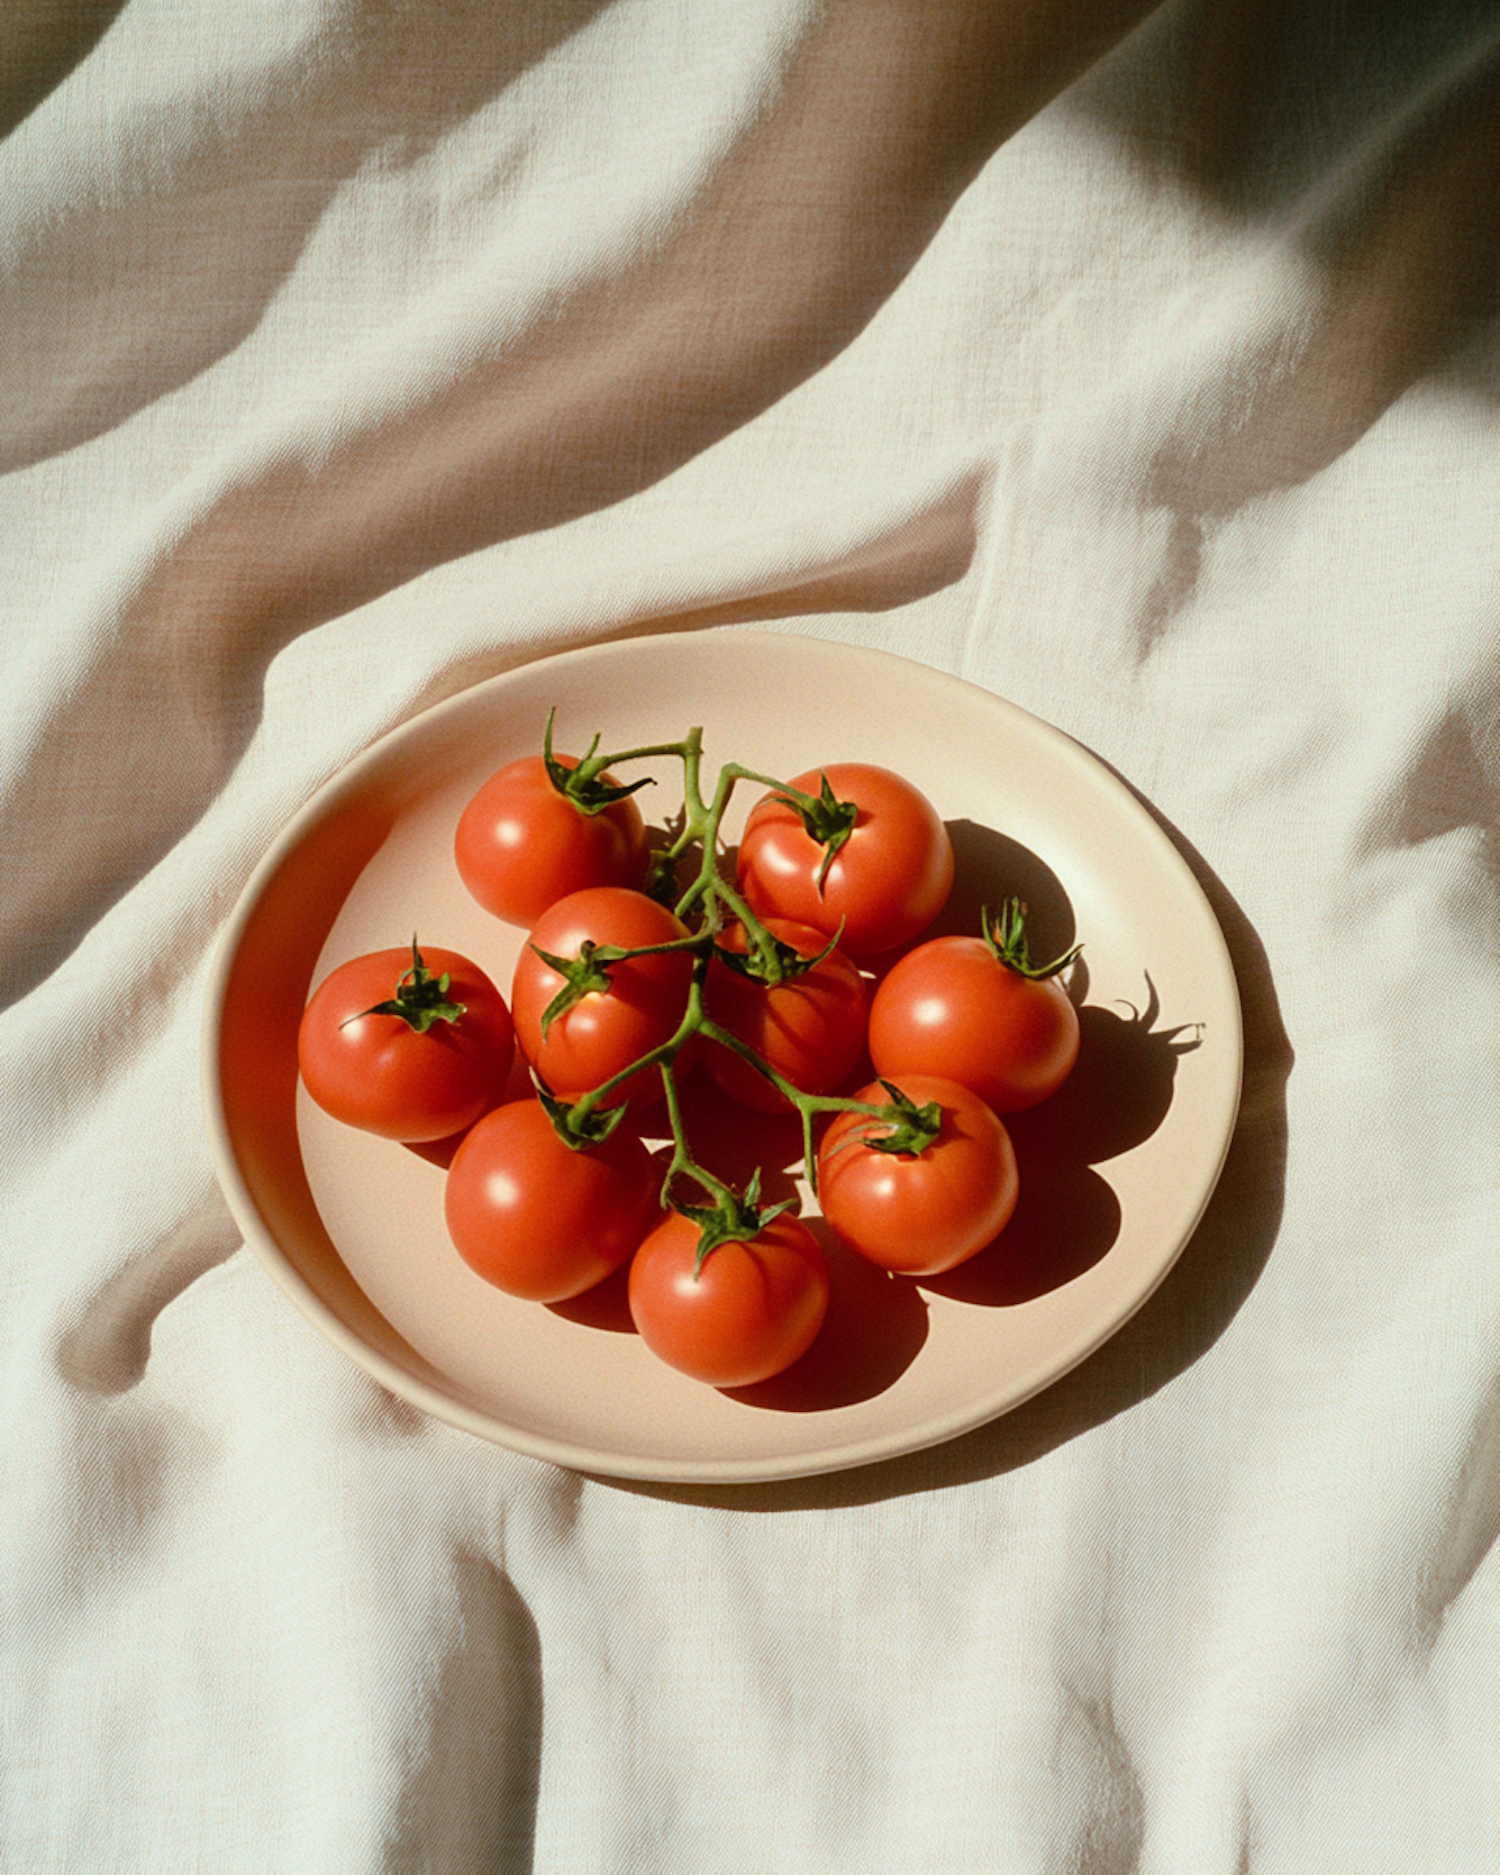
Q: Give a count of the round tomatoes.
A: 9